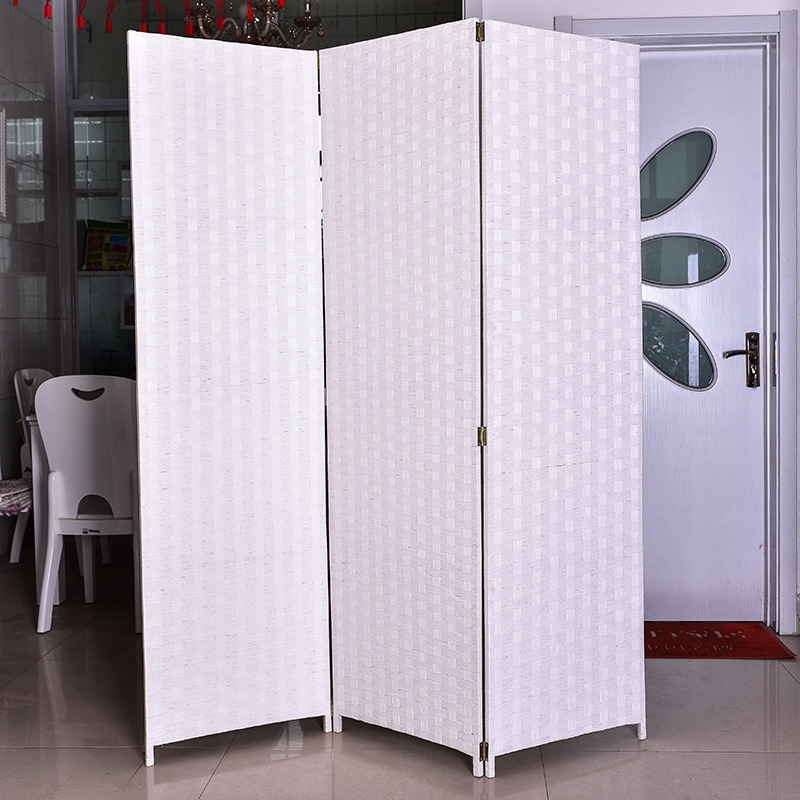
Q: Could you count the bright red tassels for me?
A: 10